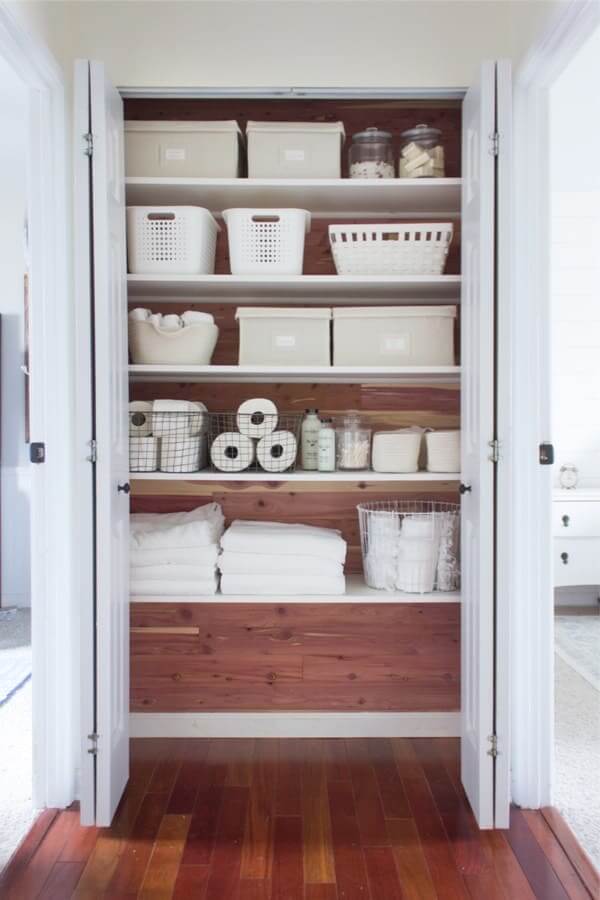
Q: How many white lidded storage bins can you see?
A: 4